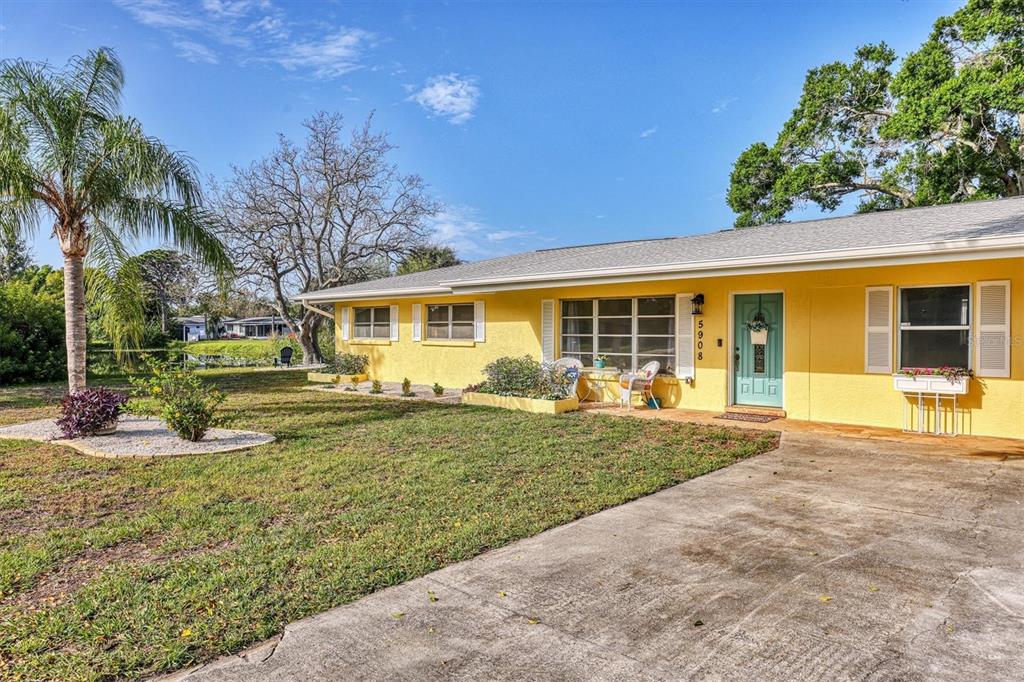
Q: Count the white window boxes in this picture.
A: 1